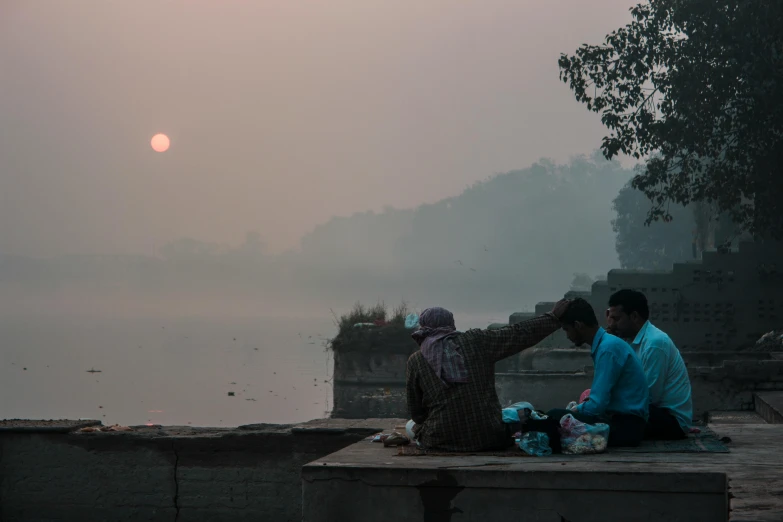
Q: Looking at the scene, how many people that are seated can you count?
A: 3